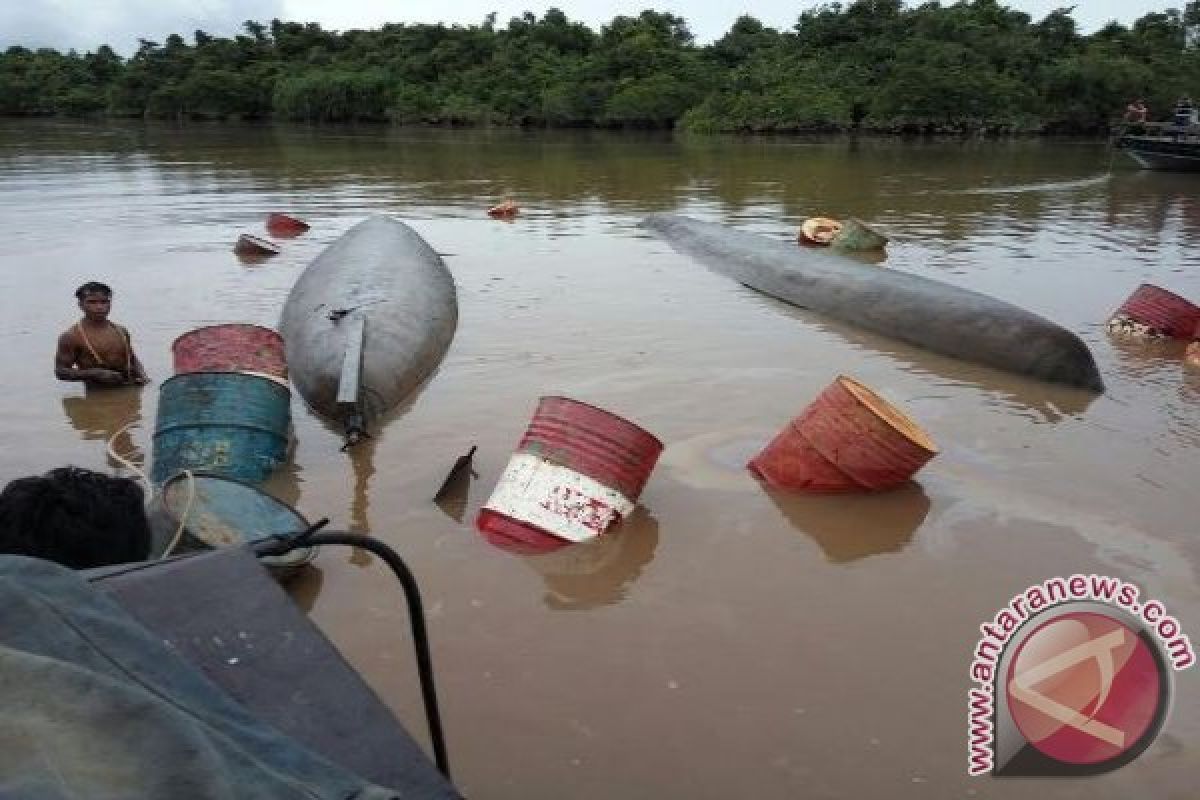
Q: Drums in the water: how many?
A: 12